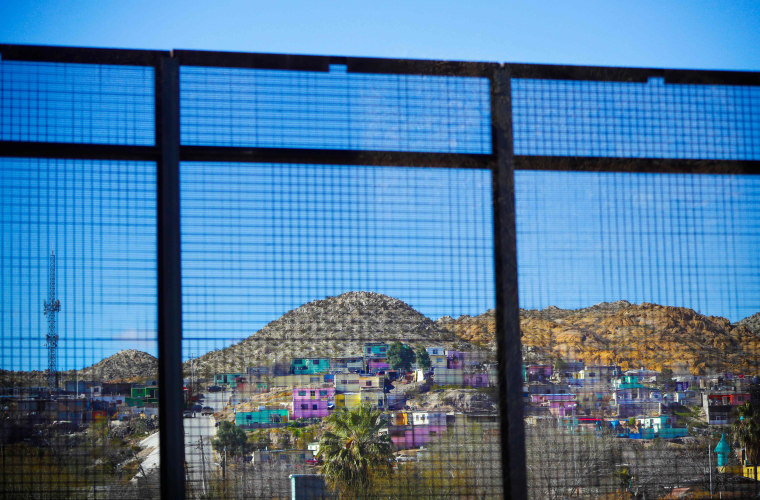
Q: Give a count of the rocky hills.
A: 3